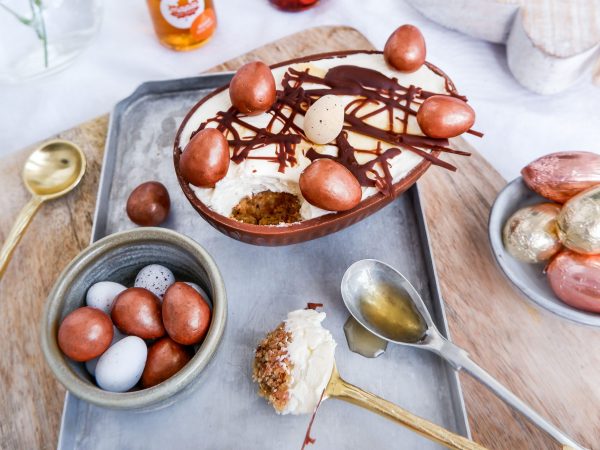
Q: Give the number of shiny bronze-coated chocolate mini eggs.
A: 10